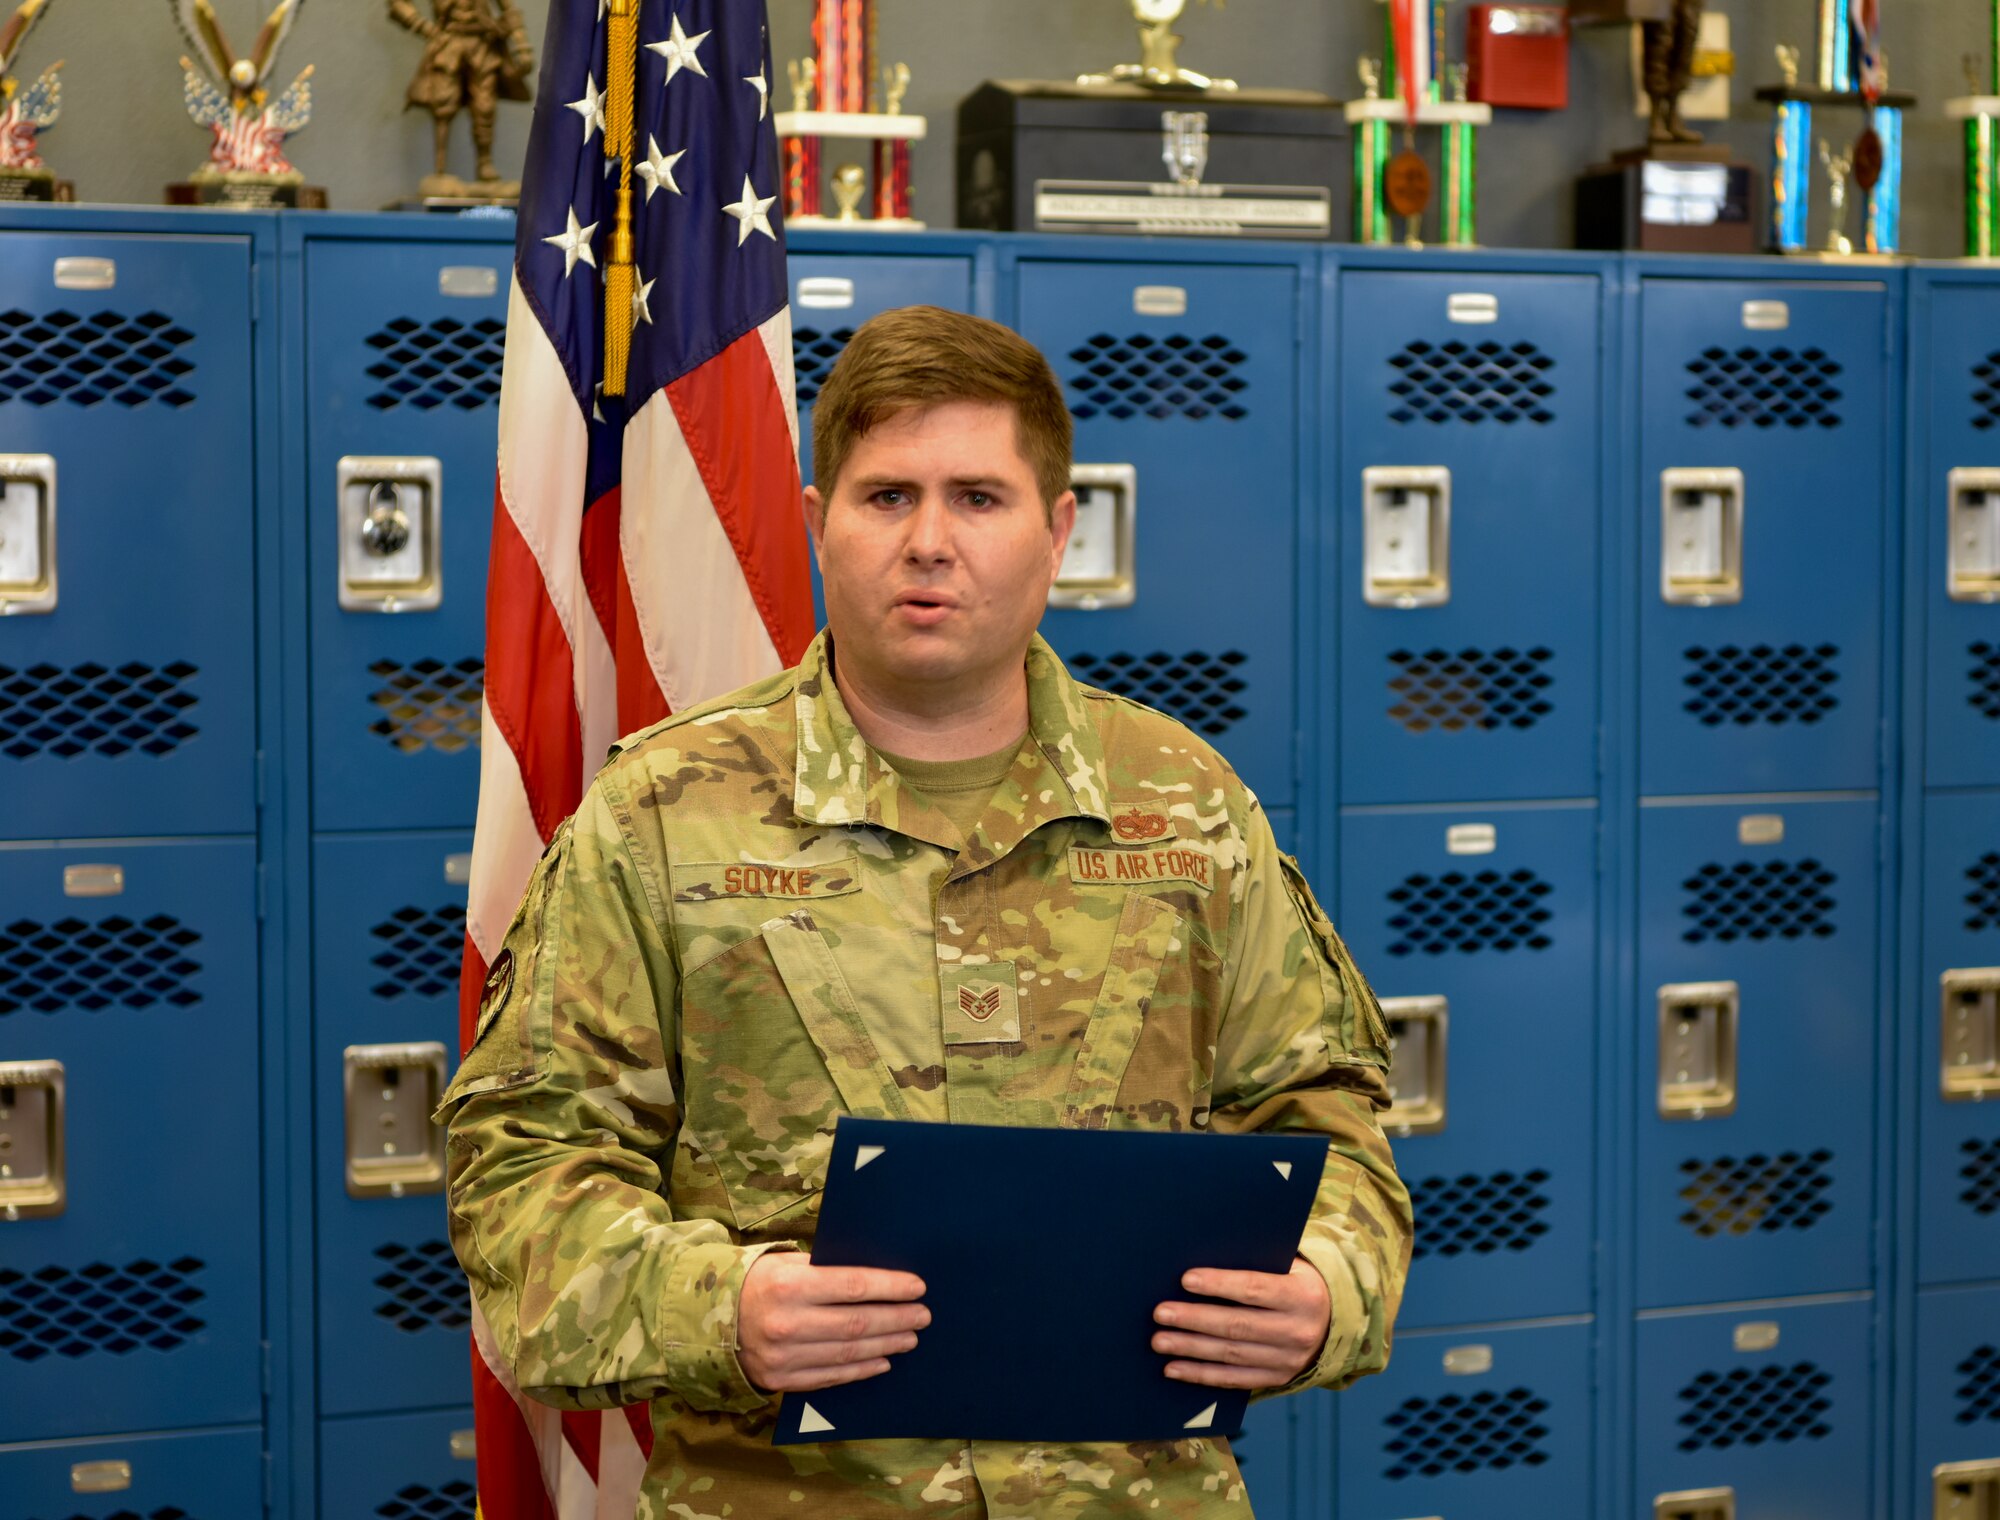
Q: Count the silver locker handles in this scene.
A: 13